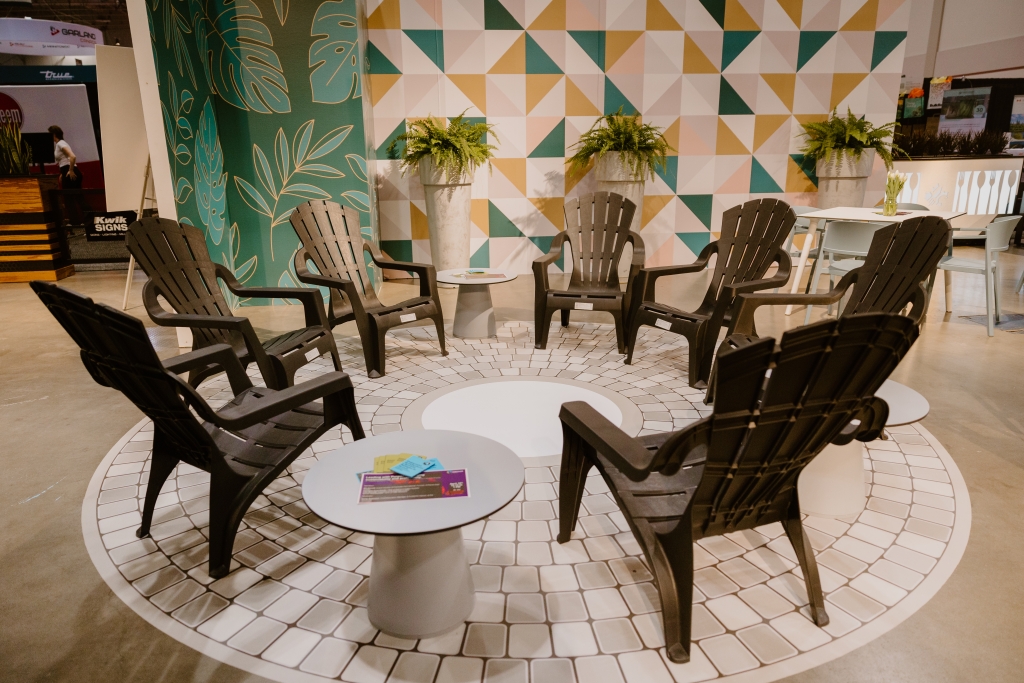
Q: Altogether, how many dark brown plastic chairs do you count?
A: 7